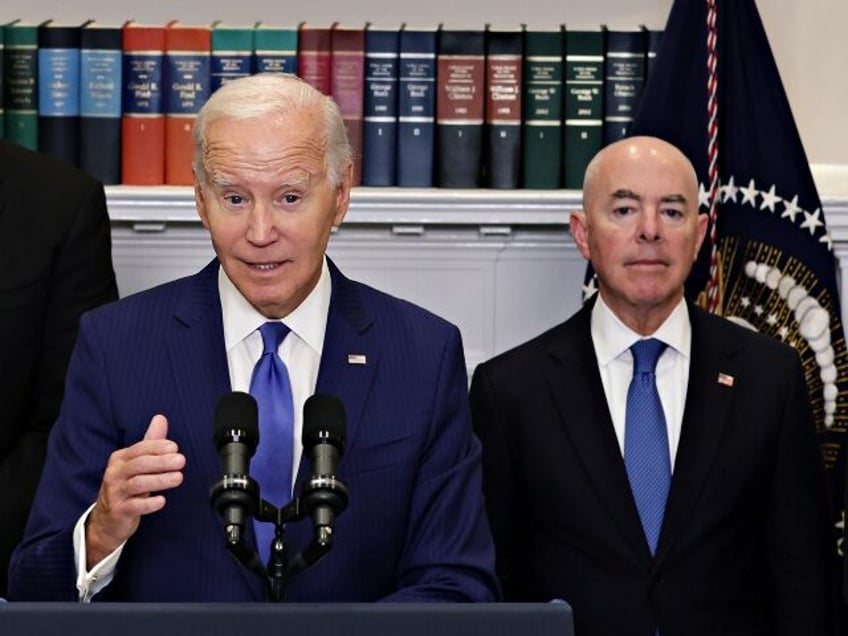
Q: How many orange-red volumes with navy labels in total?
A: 2